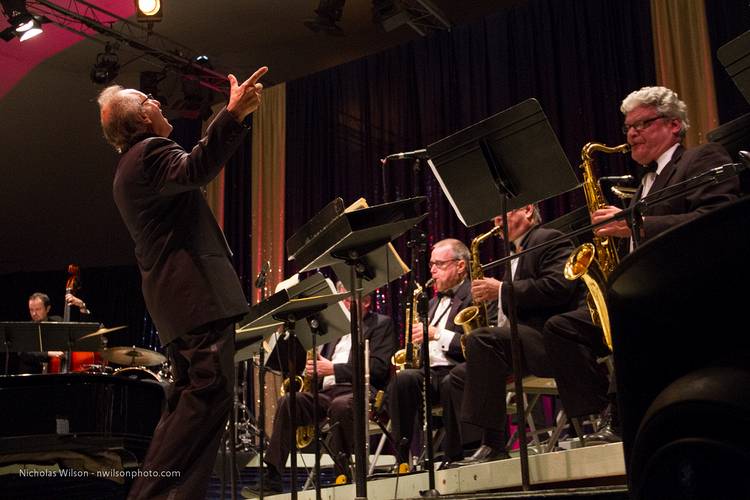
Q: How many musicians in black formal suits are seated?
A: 4